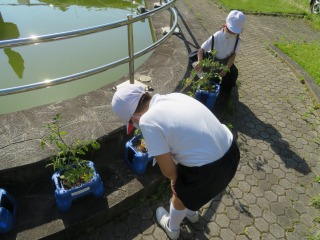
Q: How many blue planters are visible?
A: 4